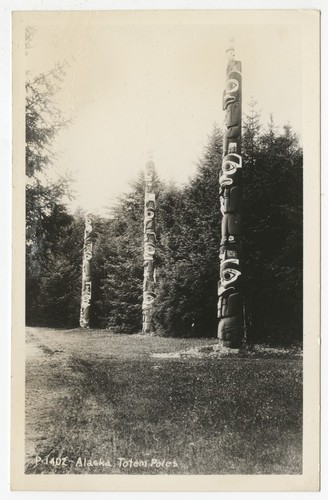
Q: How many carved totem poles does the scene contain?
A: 3